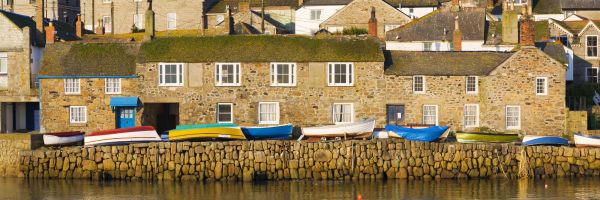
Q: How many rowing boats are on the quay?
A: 9